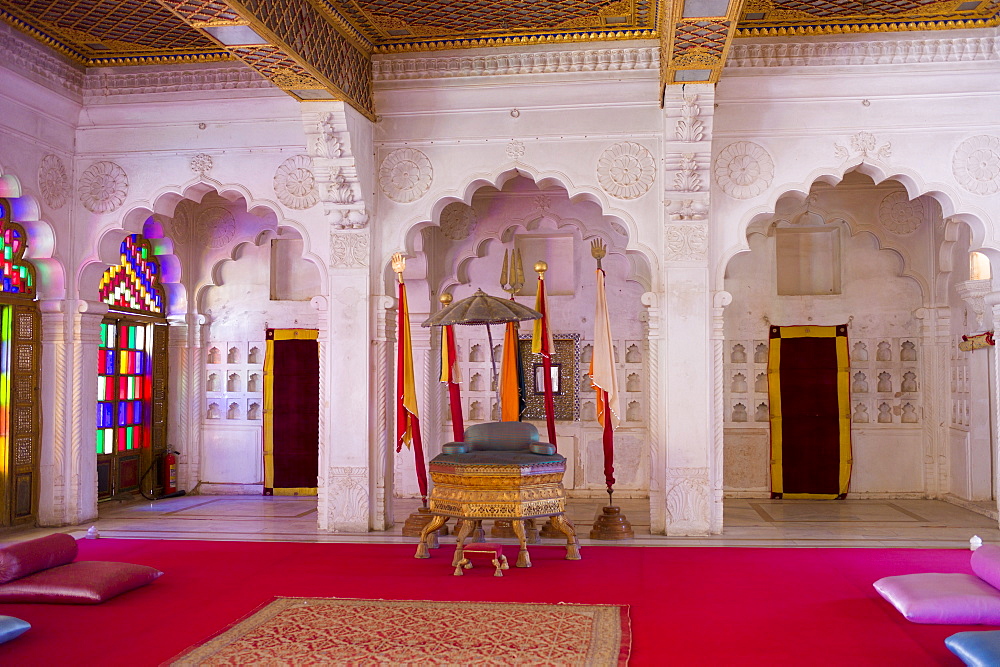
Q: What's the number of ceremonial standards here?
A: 5